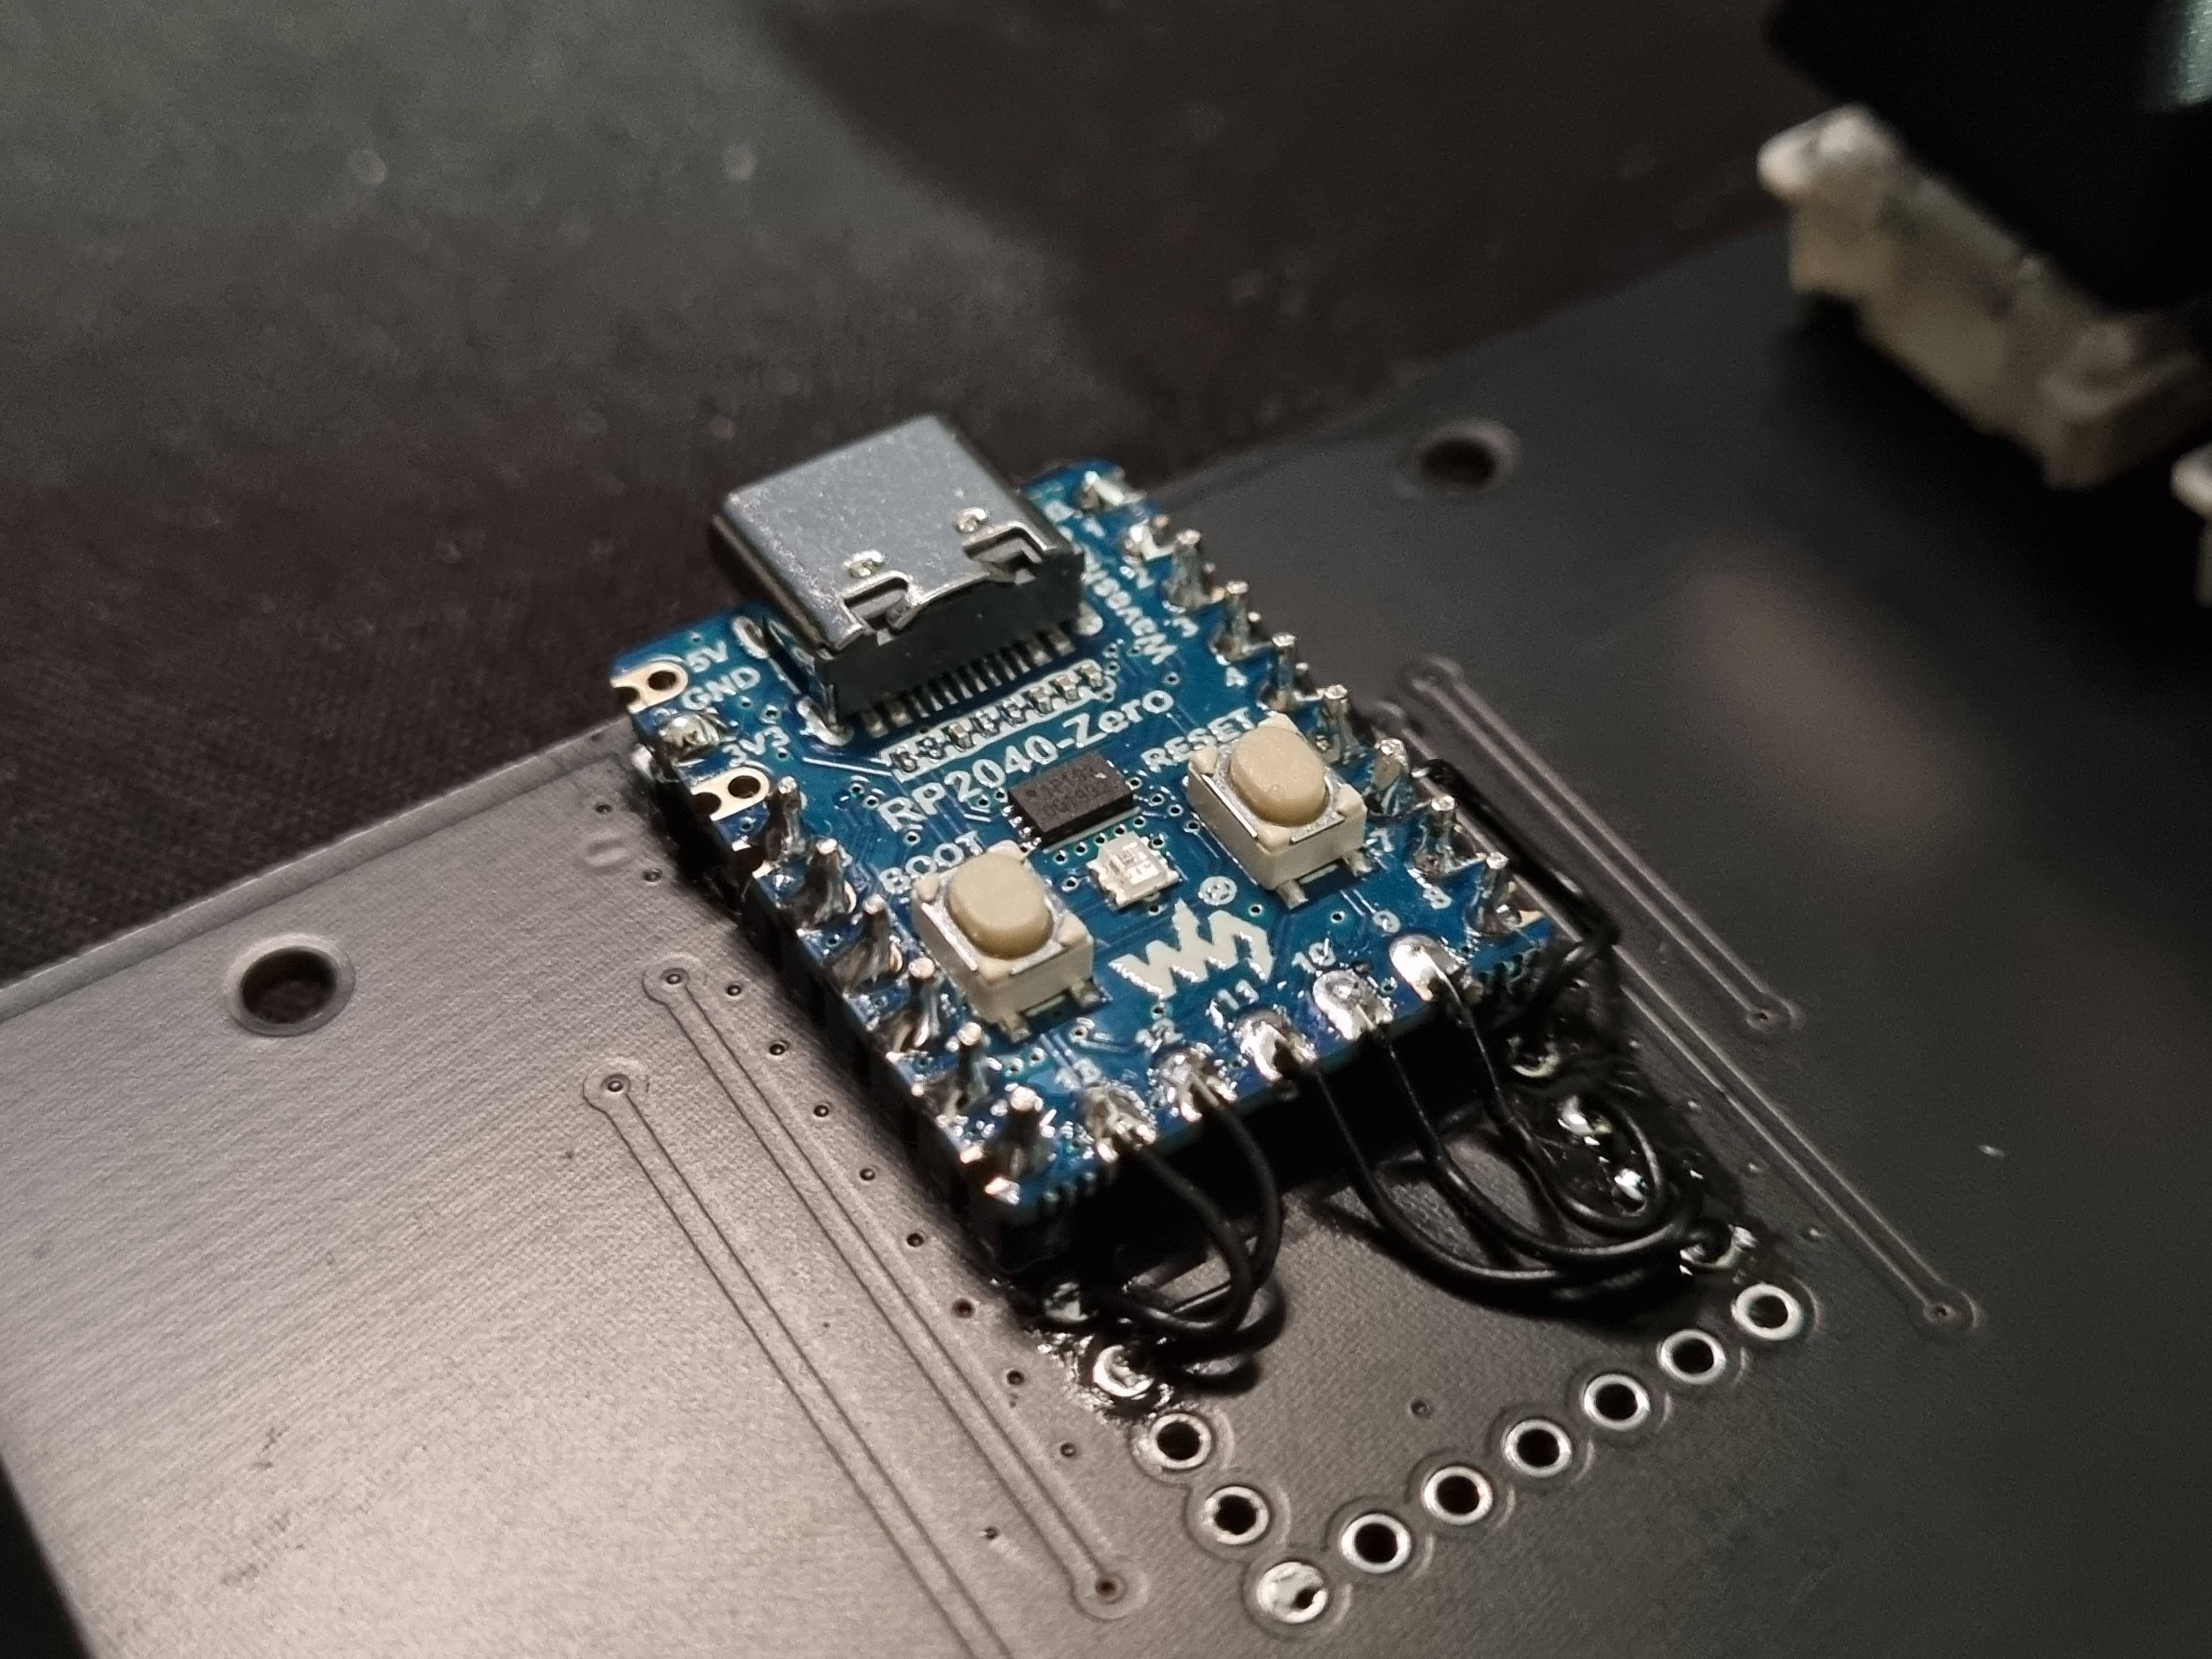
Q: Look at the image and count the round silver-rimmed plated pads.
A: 9